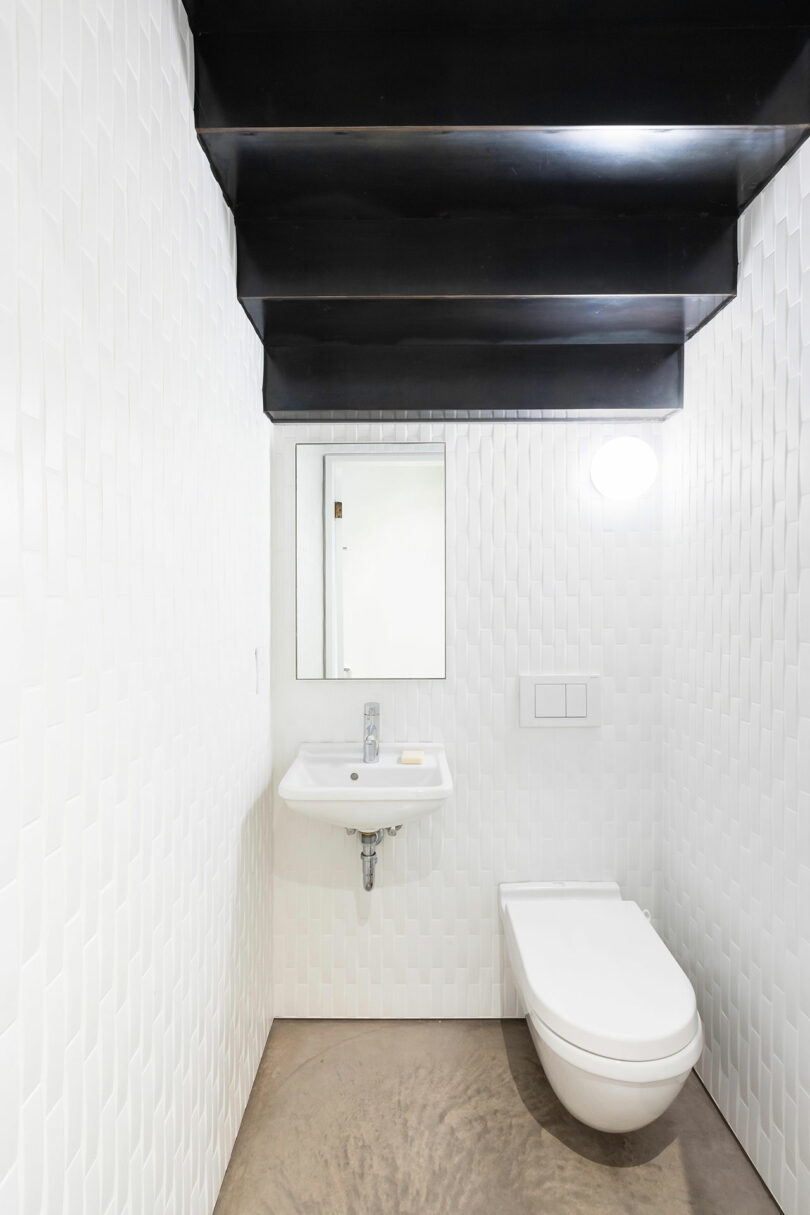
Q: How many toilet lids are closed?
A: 1